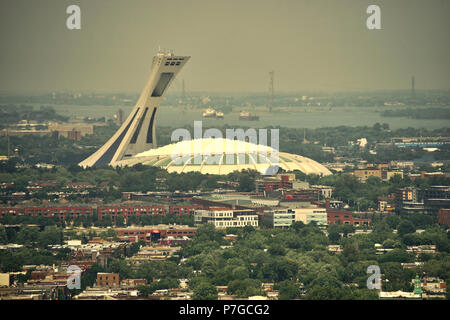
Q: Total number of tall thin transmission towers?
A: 3